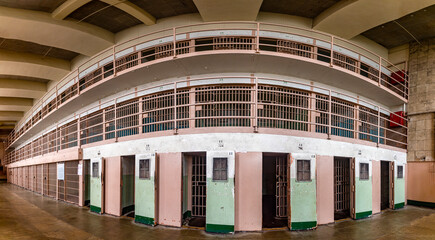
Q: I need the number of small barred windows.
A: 6